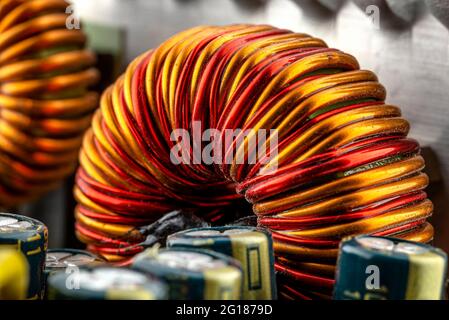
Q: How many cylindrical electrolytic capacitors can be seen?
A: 6